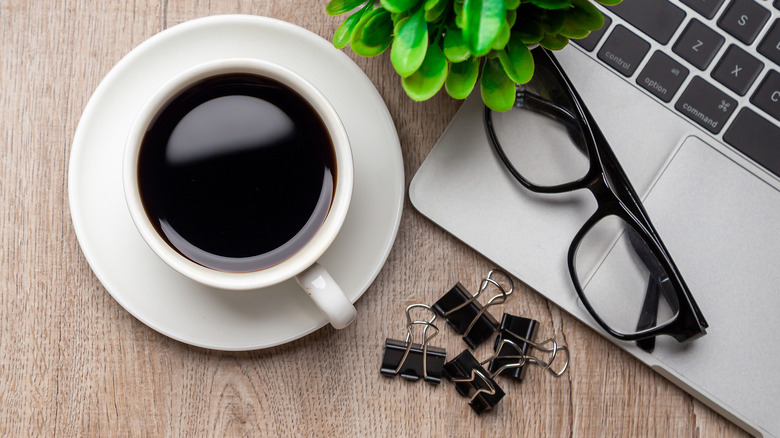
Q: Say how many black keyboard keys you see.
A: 13